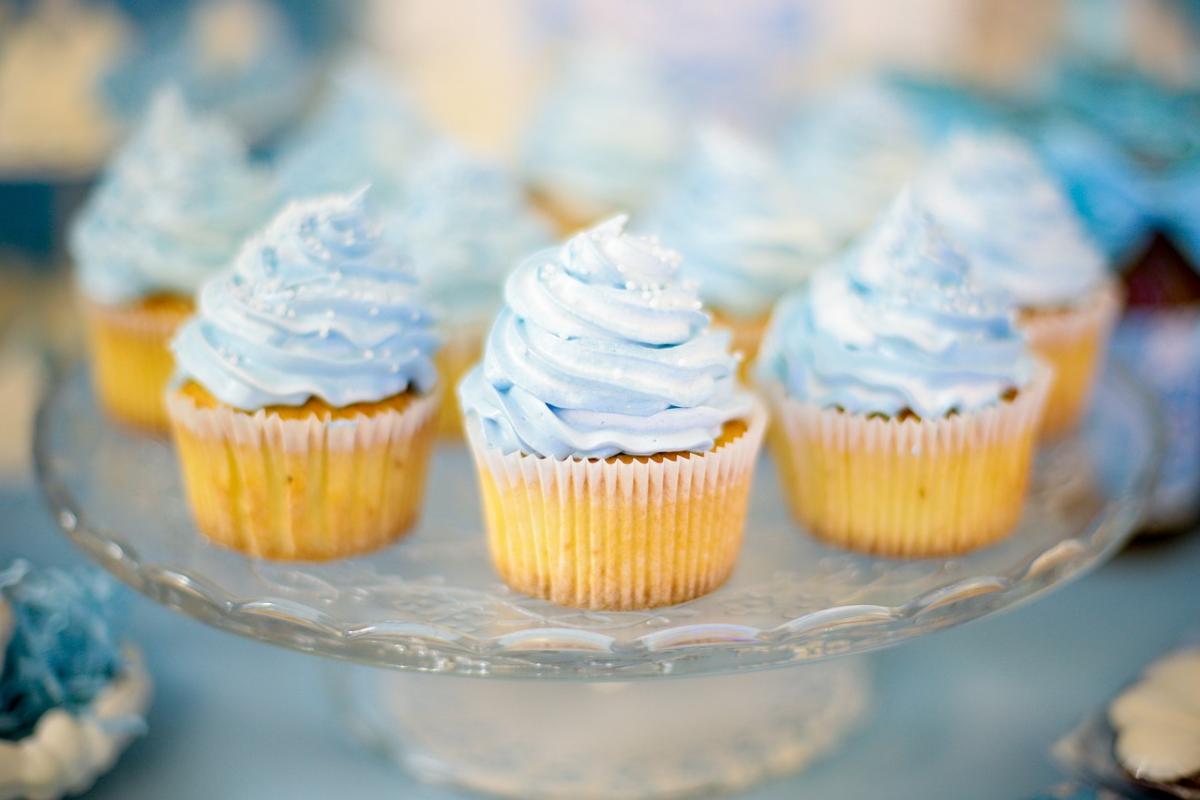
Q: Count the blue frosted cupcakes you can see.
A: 10